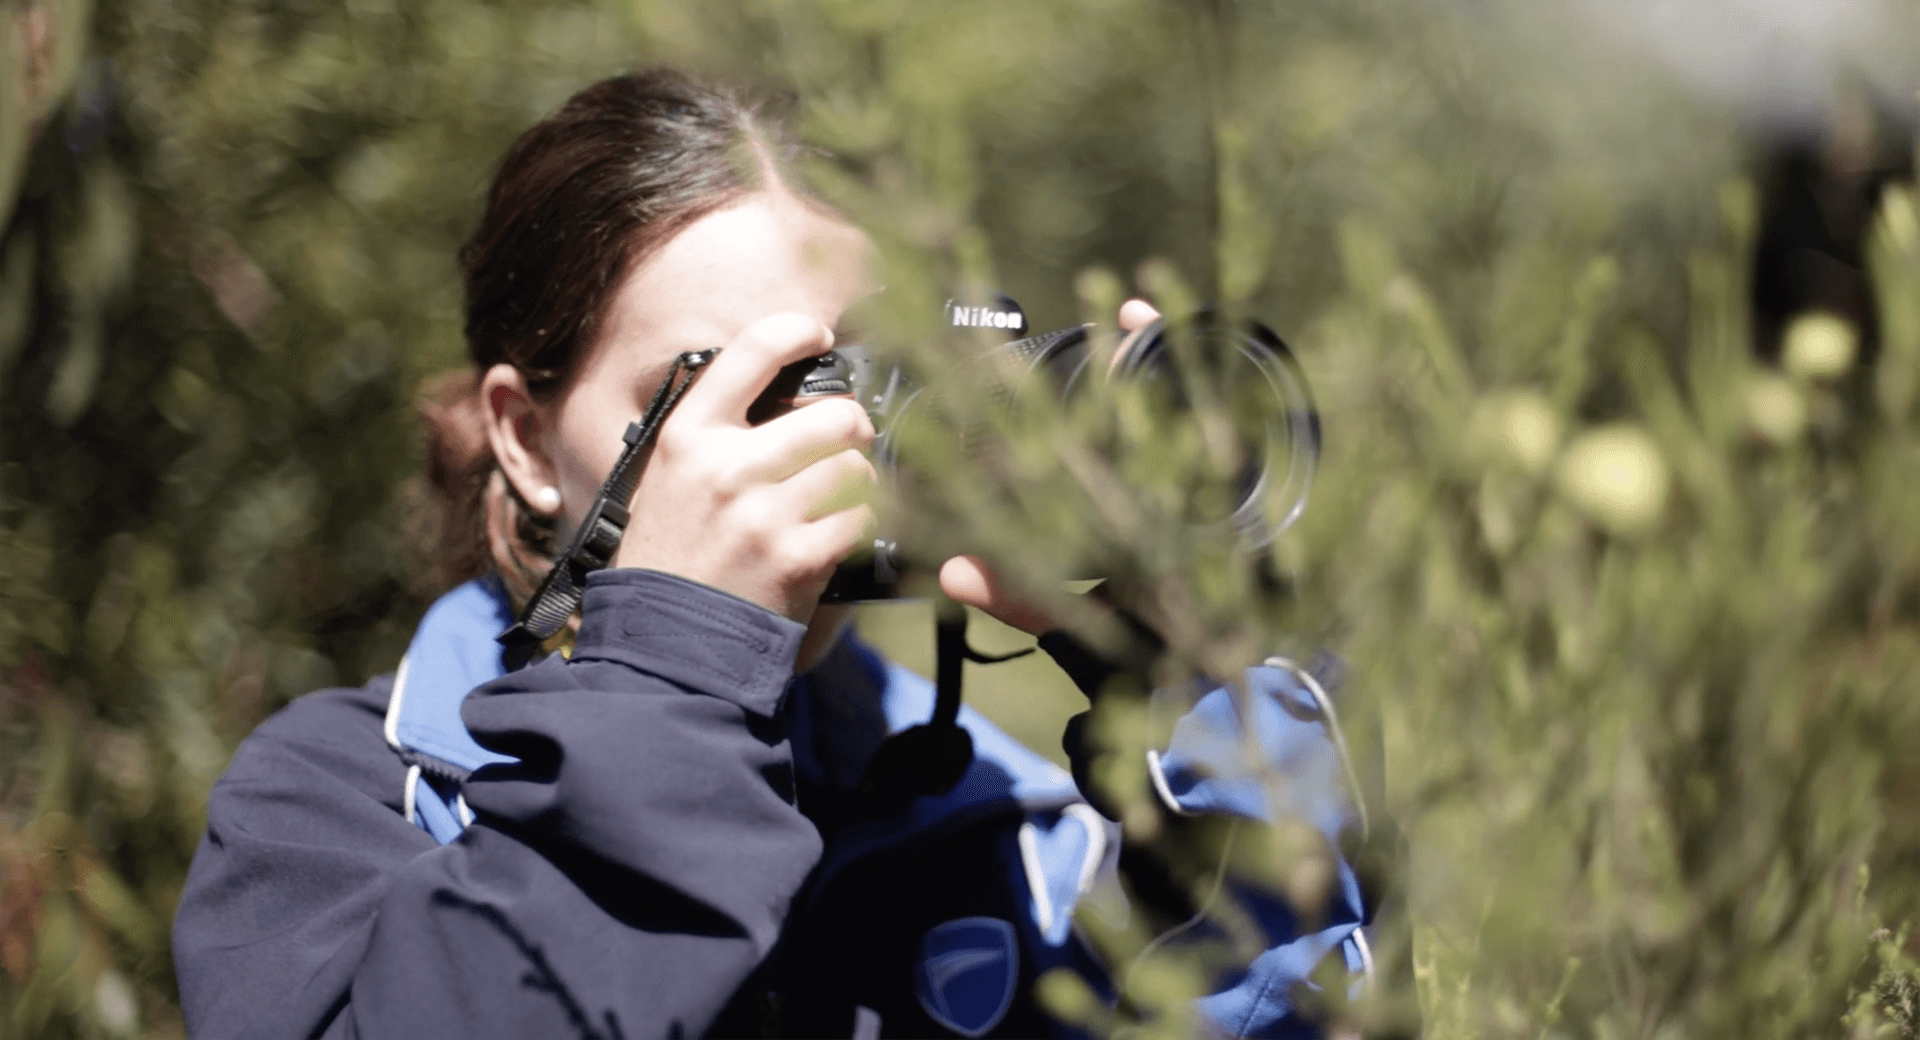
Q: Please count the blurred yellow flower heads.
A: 4